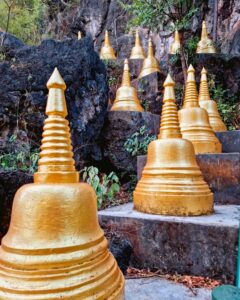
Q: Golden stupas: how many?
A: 11